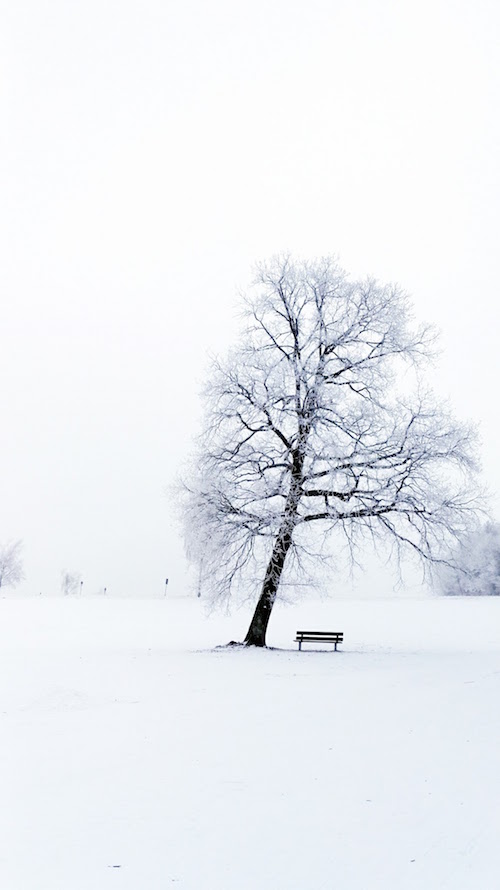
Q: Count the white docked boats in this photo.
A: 0